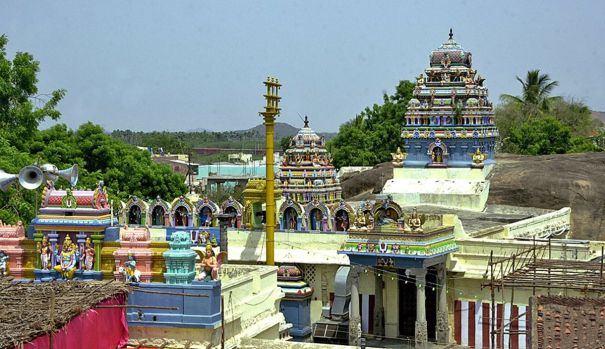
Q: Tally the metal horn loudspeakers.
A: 4